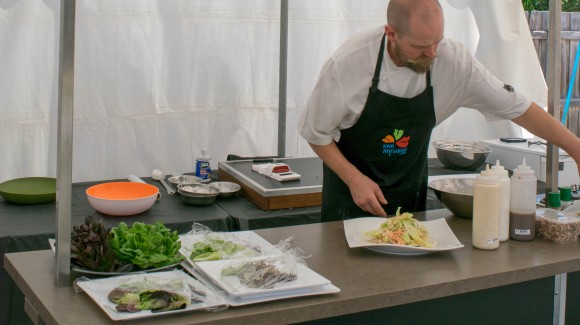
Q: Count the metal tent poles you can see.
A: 3